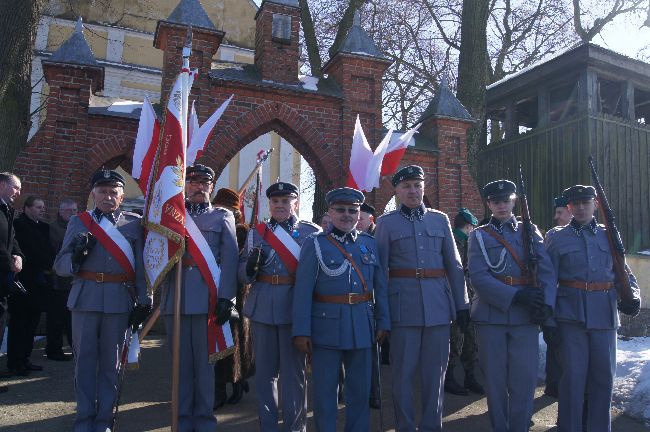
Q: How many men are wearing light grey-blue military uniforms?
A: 7